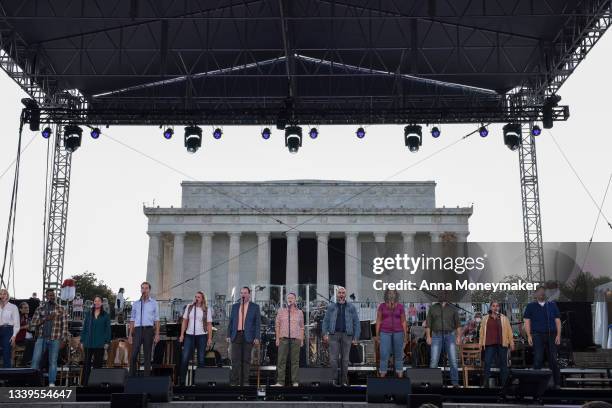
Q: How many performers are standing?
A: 12